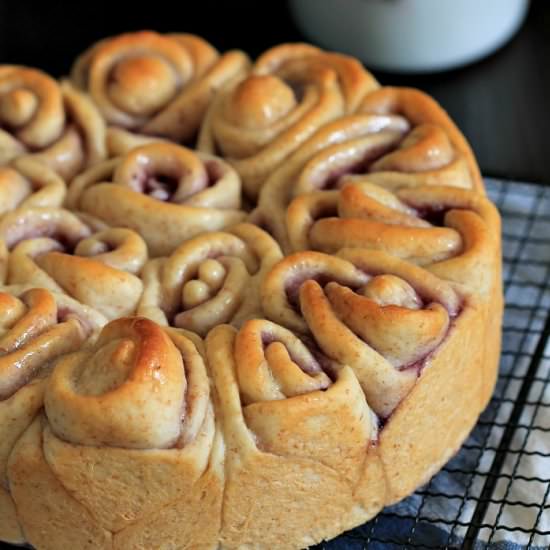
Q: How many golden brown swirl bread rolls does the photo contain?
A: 13